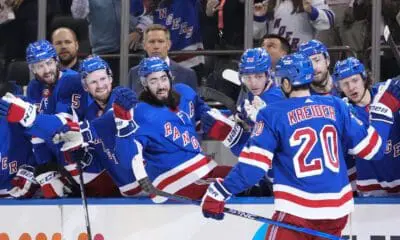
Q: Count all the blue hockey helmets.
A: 7